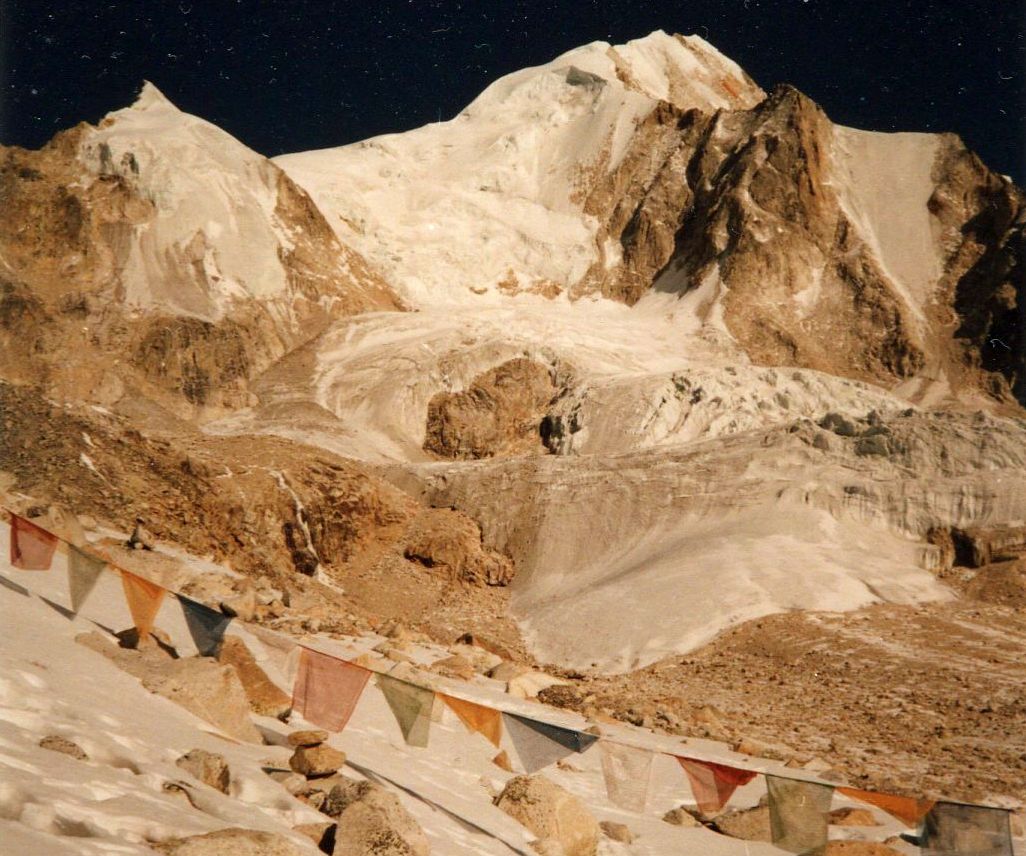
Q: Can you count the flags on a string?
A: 14